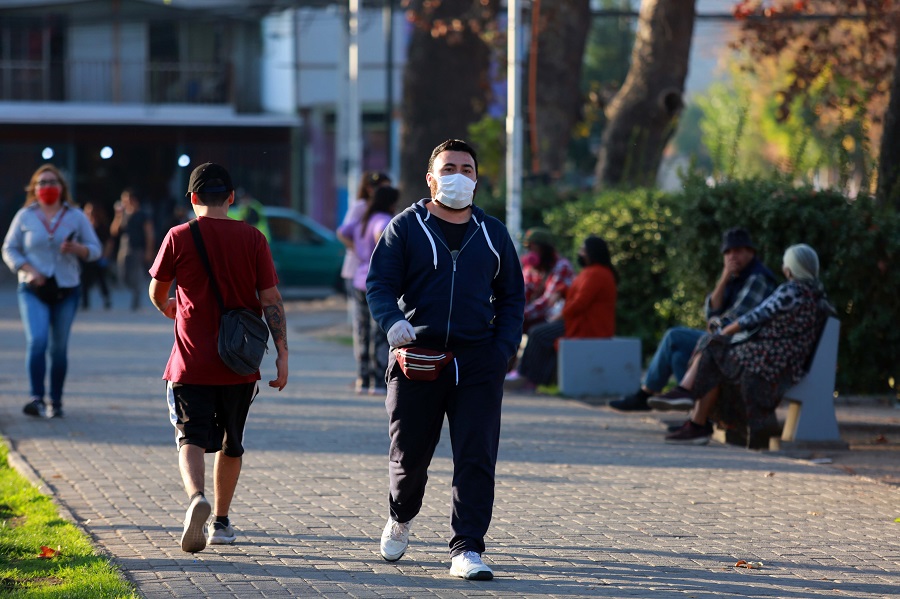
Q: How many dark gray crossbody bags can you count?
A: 1